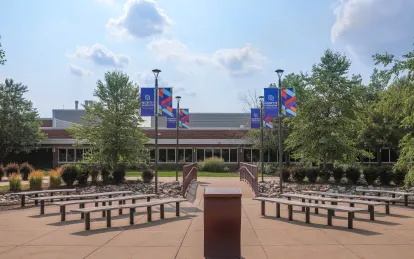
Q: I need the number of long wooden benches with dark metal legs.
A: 8